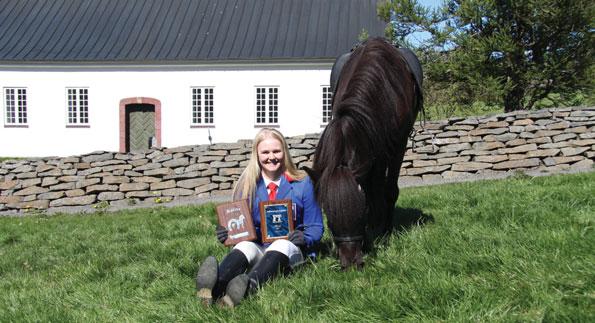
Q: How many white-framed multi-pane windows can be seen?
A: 5